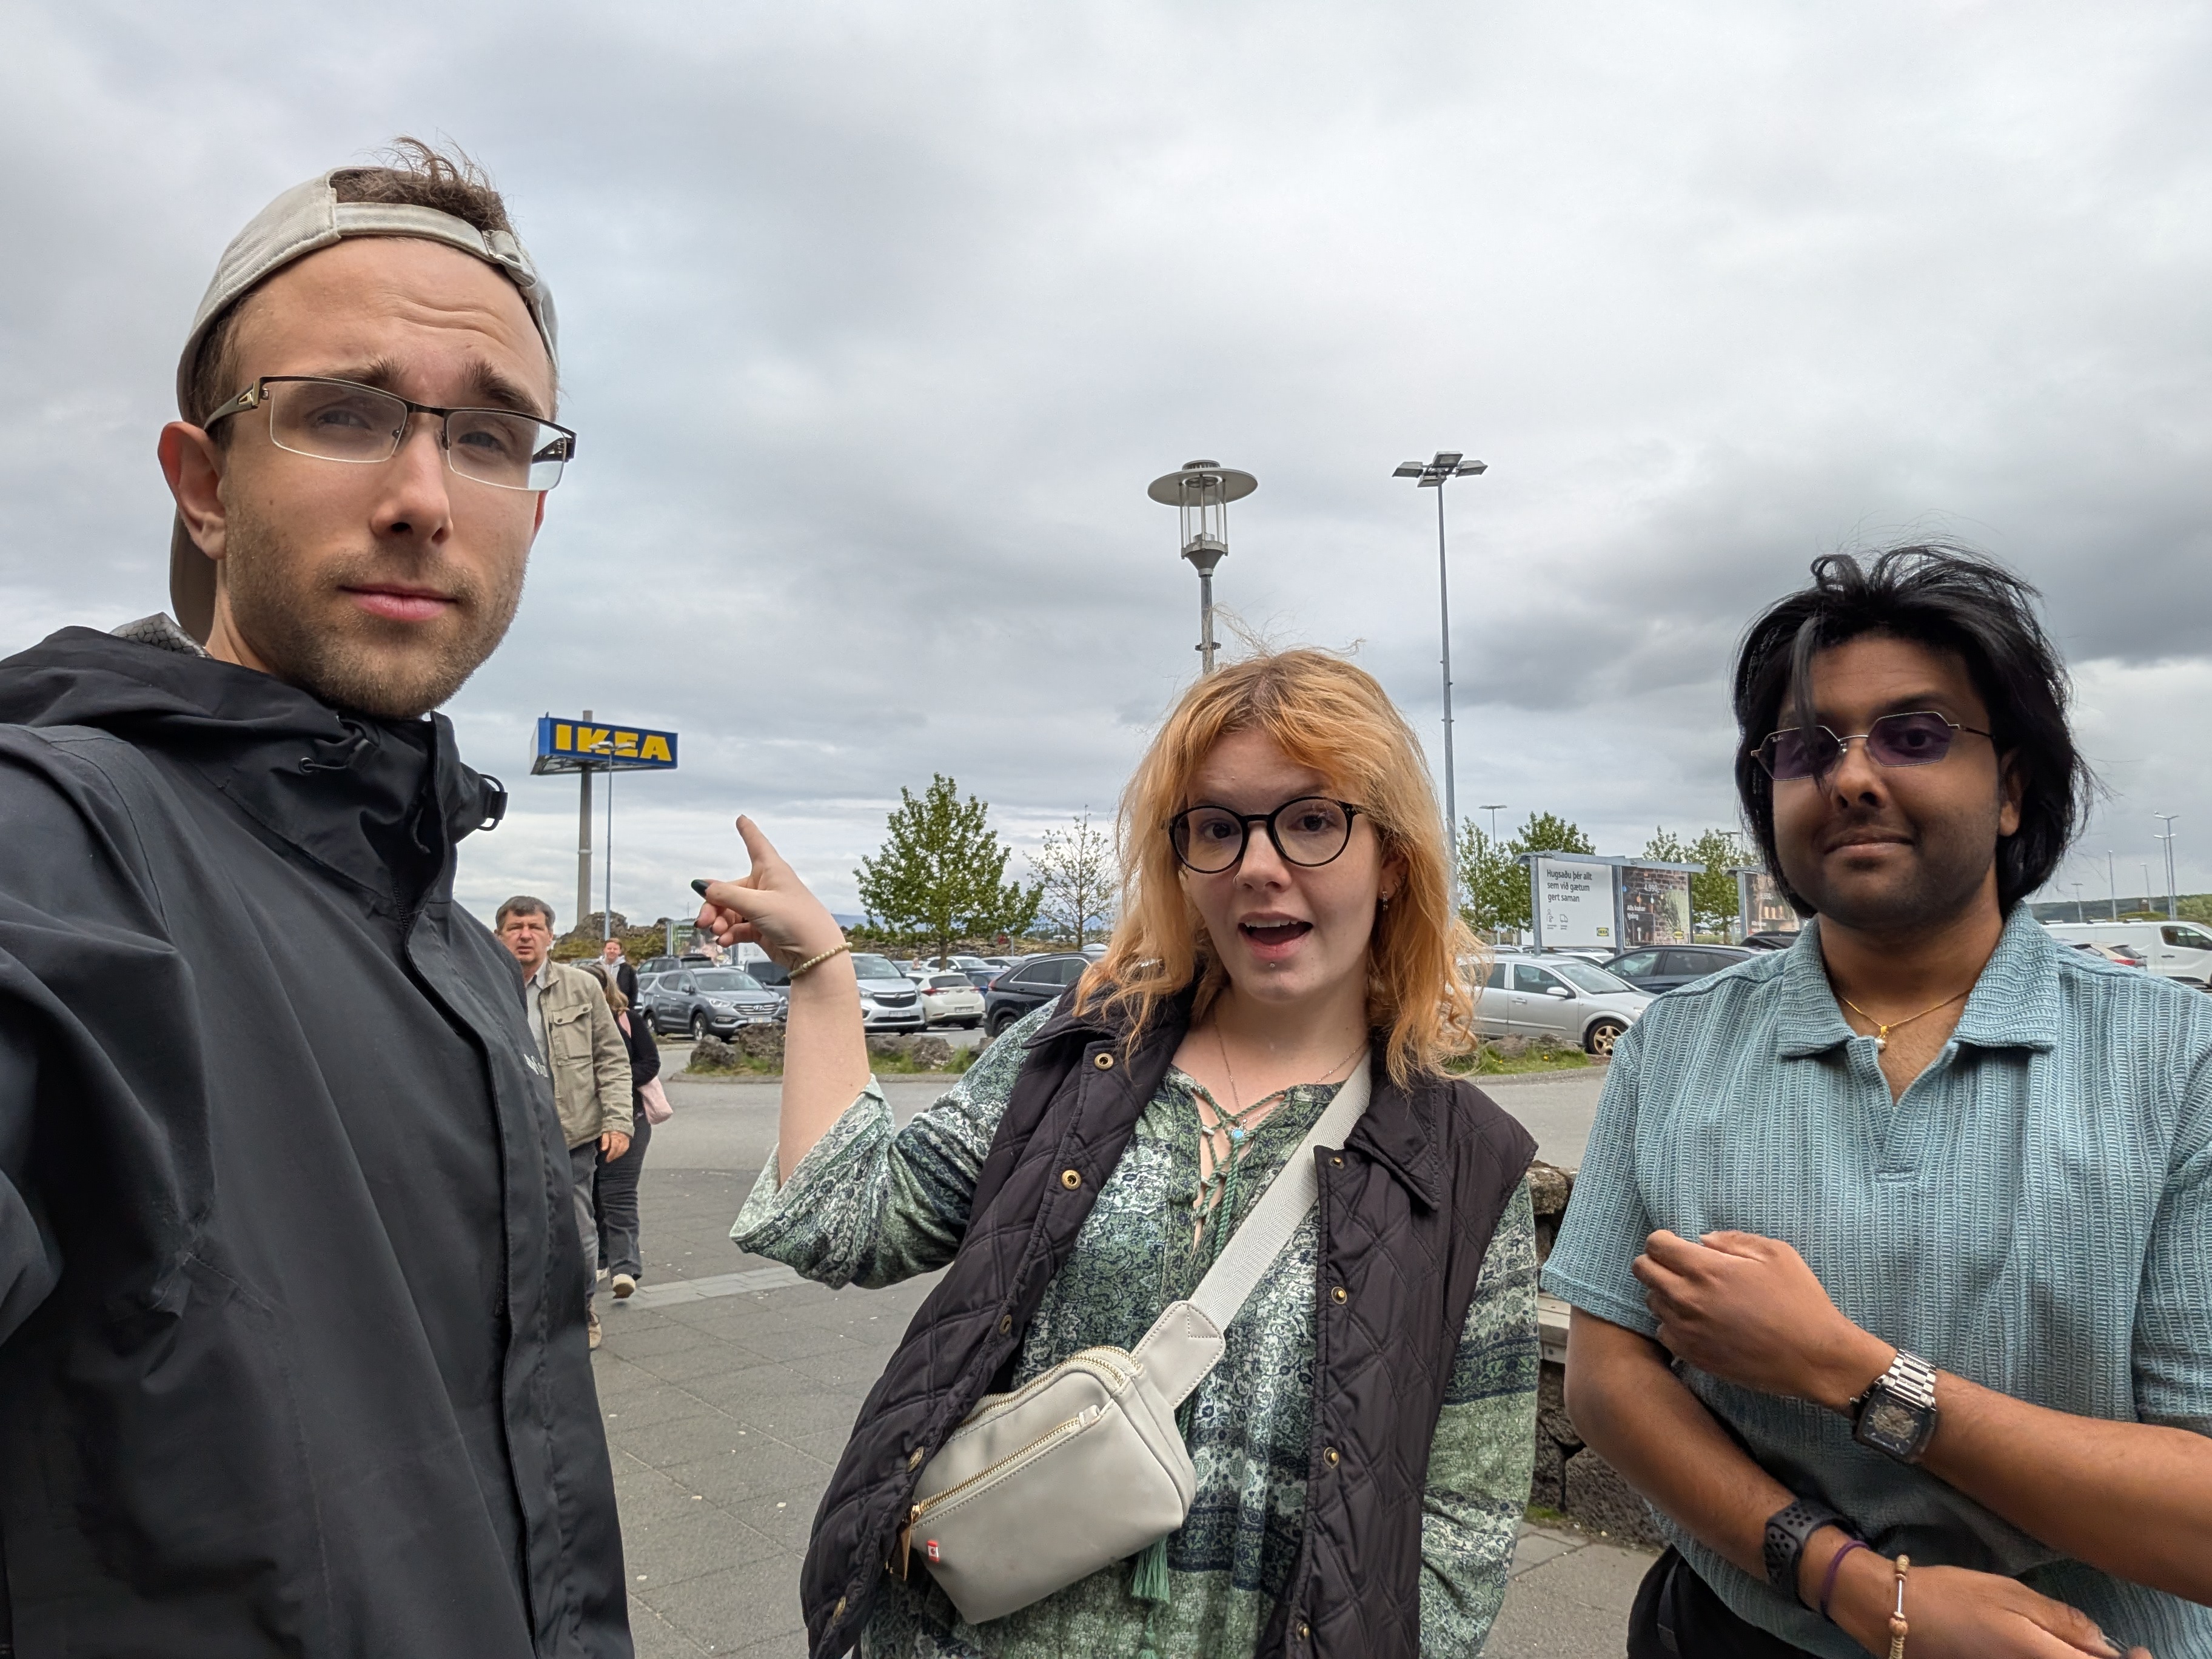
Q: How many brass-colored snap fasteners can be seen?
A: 9